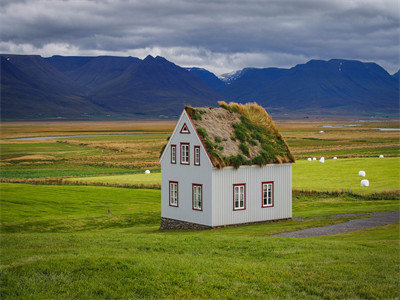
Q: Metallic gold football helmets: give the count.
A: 0